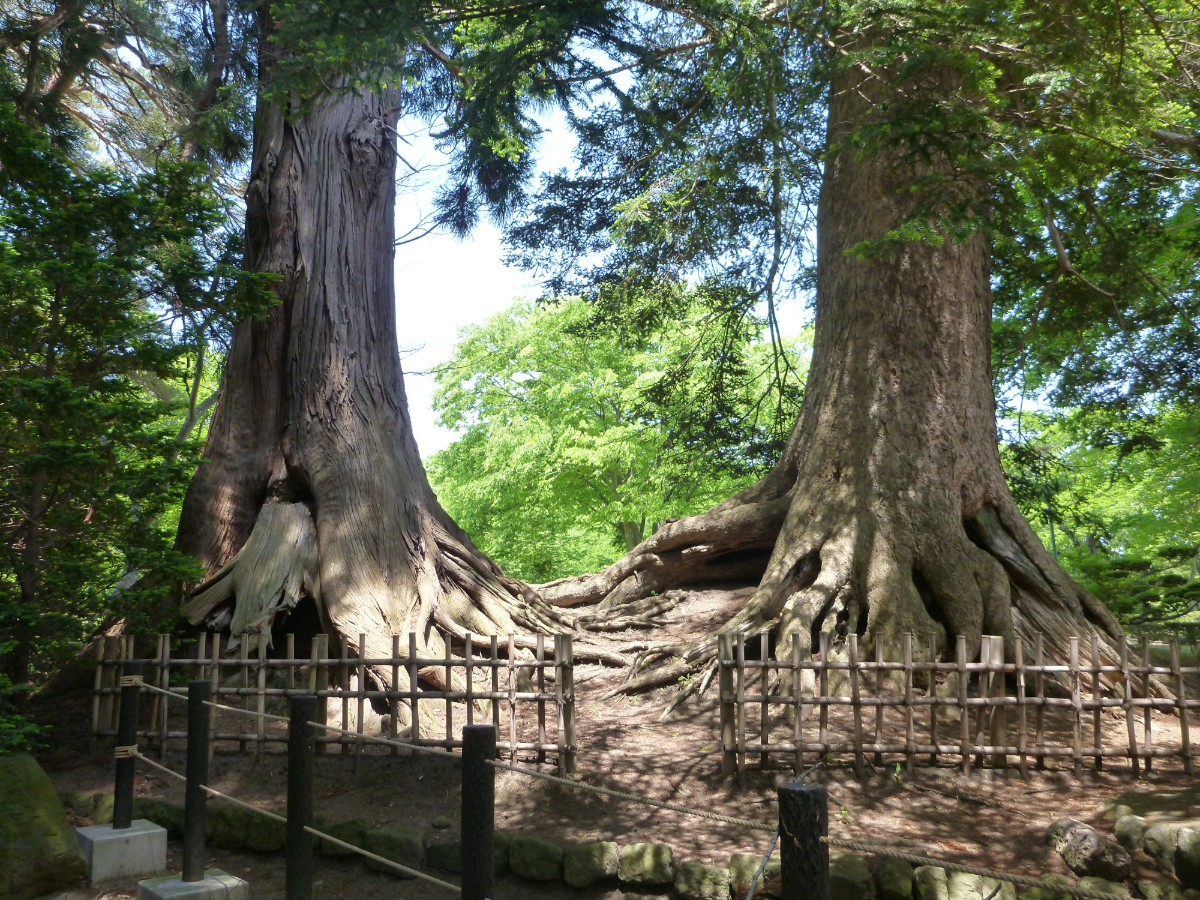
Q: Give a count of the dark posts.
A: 5